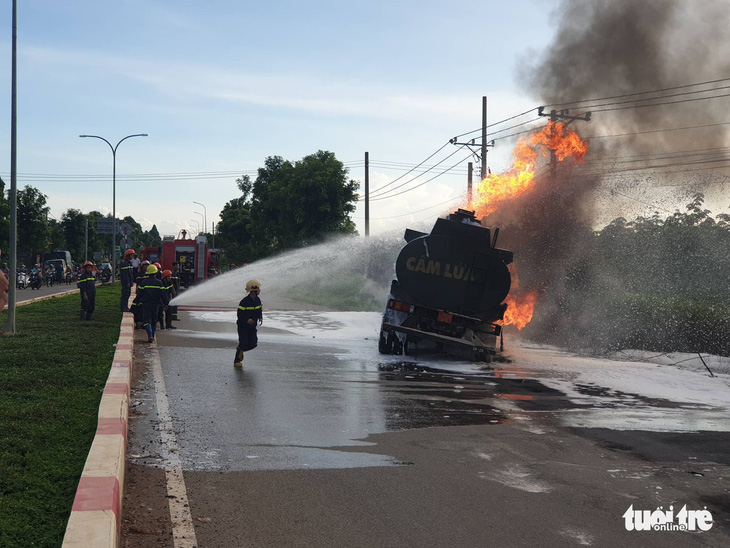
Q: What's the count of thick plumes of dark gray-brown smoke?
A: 1